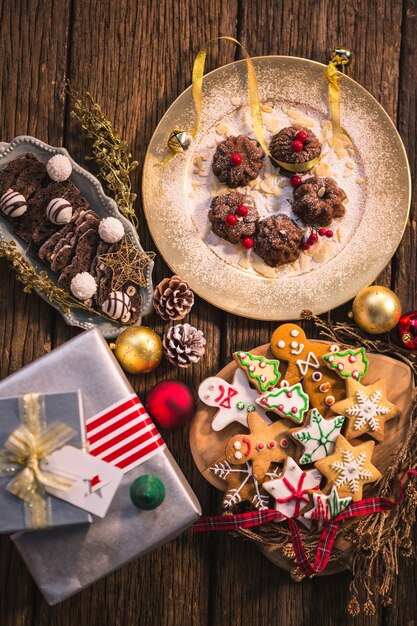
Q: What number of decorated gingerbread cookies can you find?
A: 12